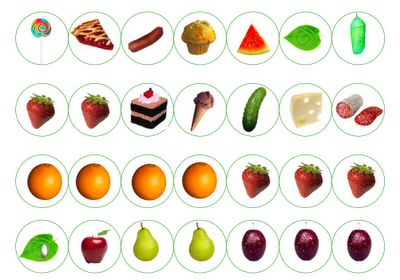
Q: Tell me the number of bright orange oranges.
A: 4